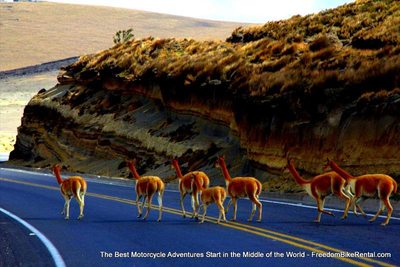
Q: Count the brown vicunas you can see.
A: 7